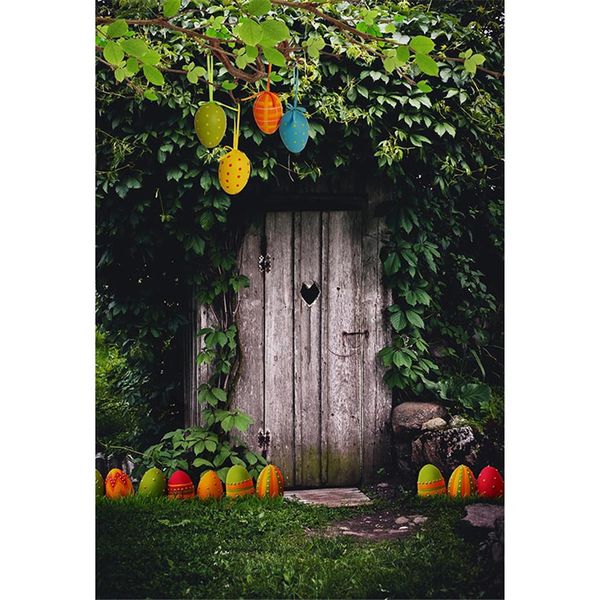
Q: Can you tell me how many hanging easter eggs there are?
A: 4